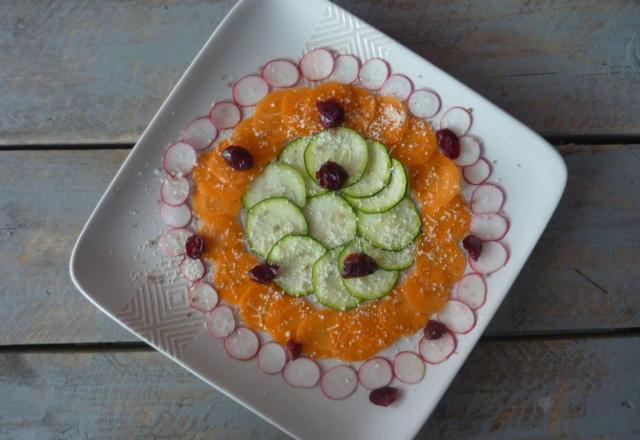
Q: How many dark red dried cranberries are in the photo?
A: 11